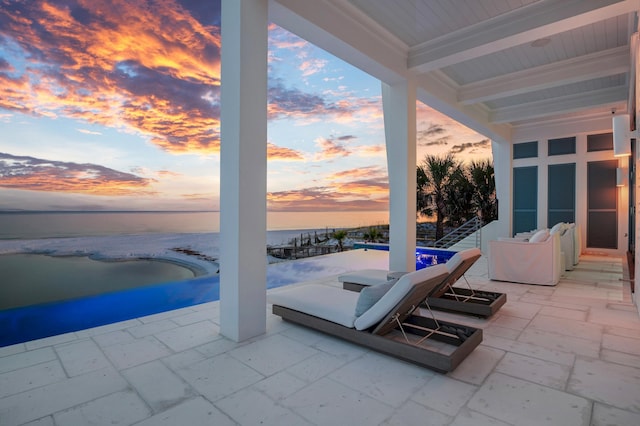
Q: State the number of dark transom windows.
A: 3